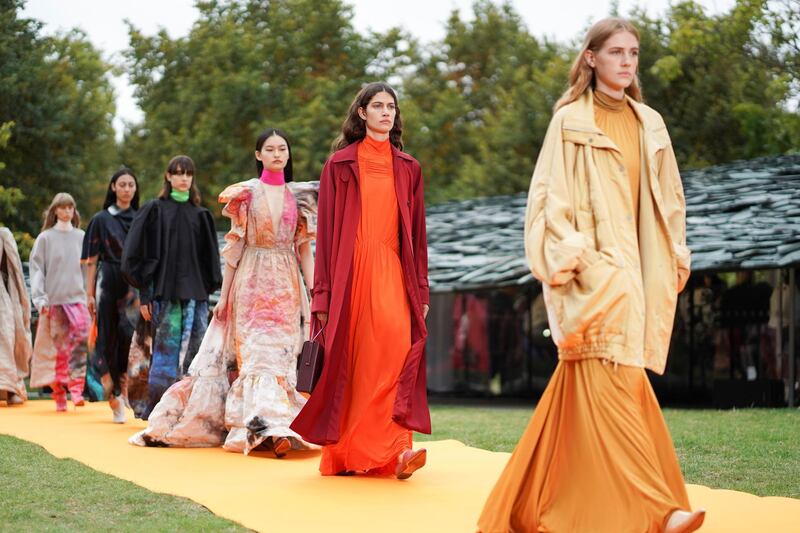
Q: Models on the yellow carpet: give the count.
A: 7